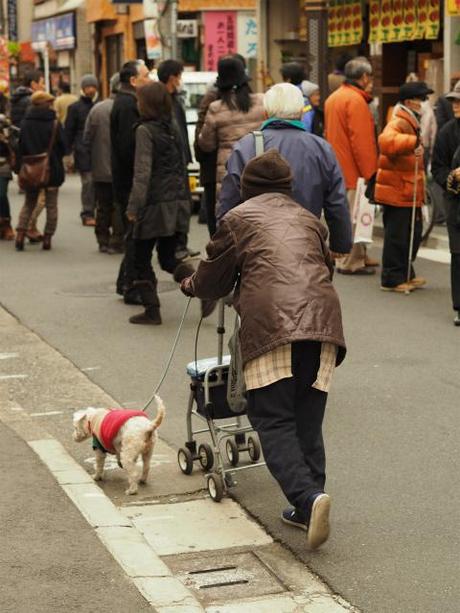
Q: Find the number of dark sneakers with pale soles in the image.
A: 2